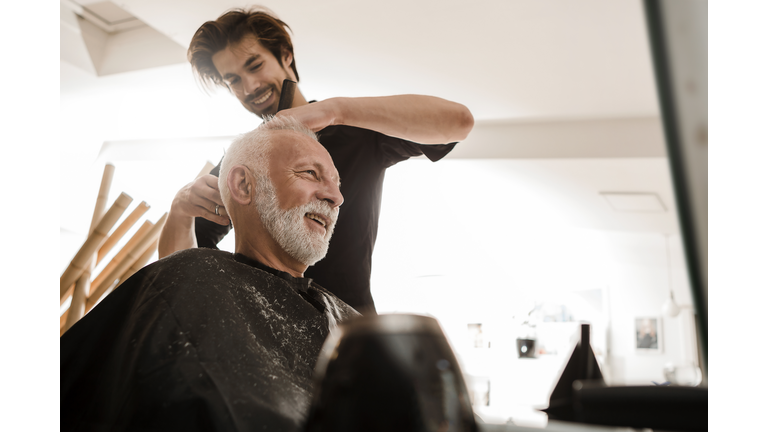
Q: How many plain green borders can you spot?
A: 0